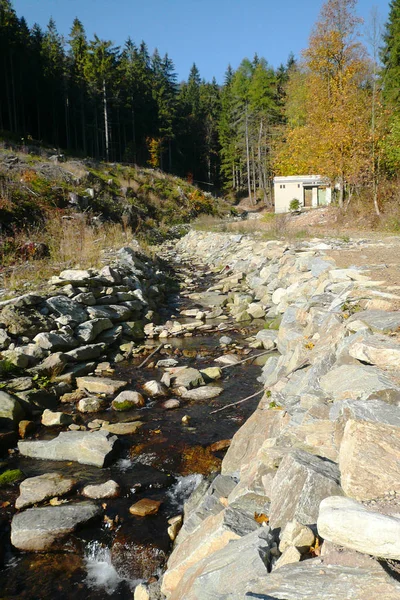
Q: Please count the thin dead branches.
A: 3